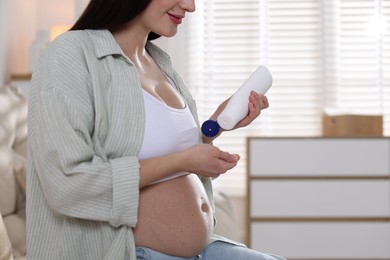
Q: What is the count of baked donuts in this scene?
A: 0